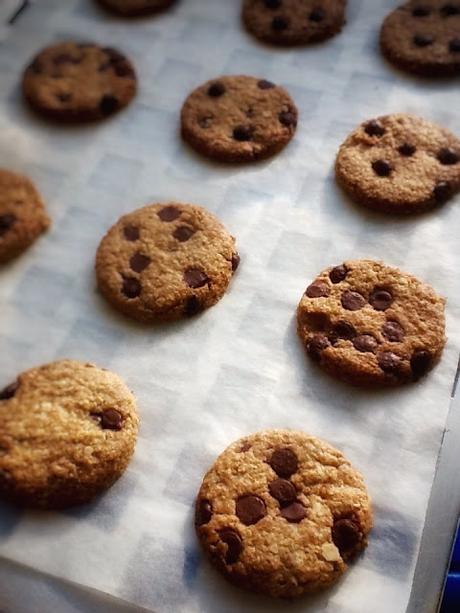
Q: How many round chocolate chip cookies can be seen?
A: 11